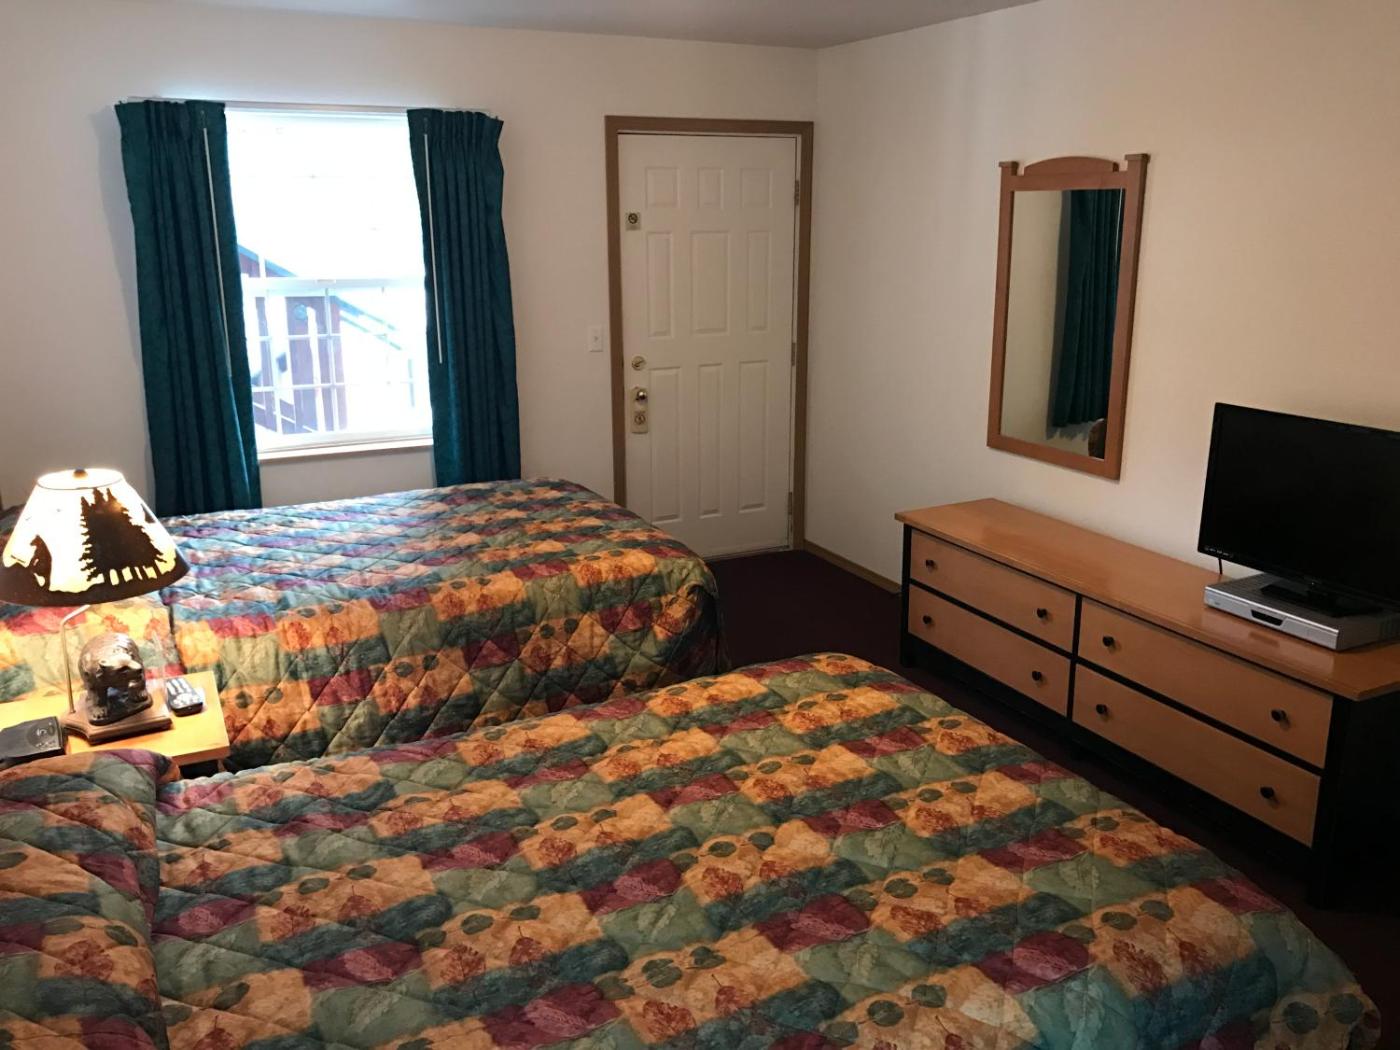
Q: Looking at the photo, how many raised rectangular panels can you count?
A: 9